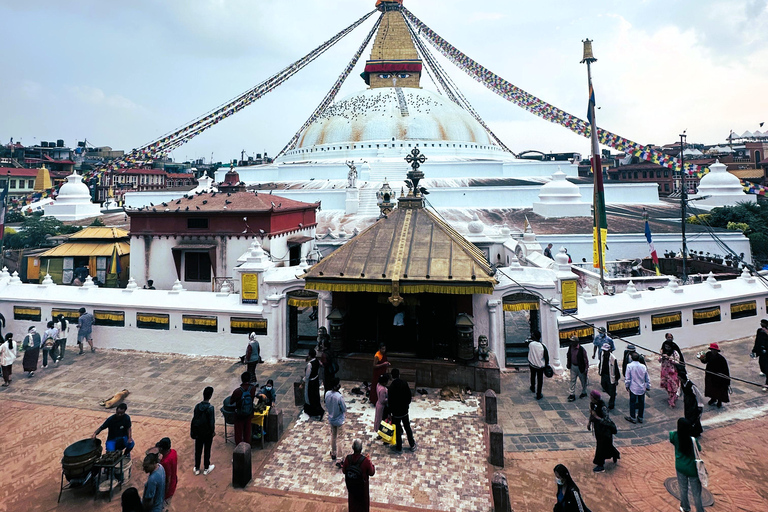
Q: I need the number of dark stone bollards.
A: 6